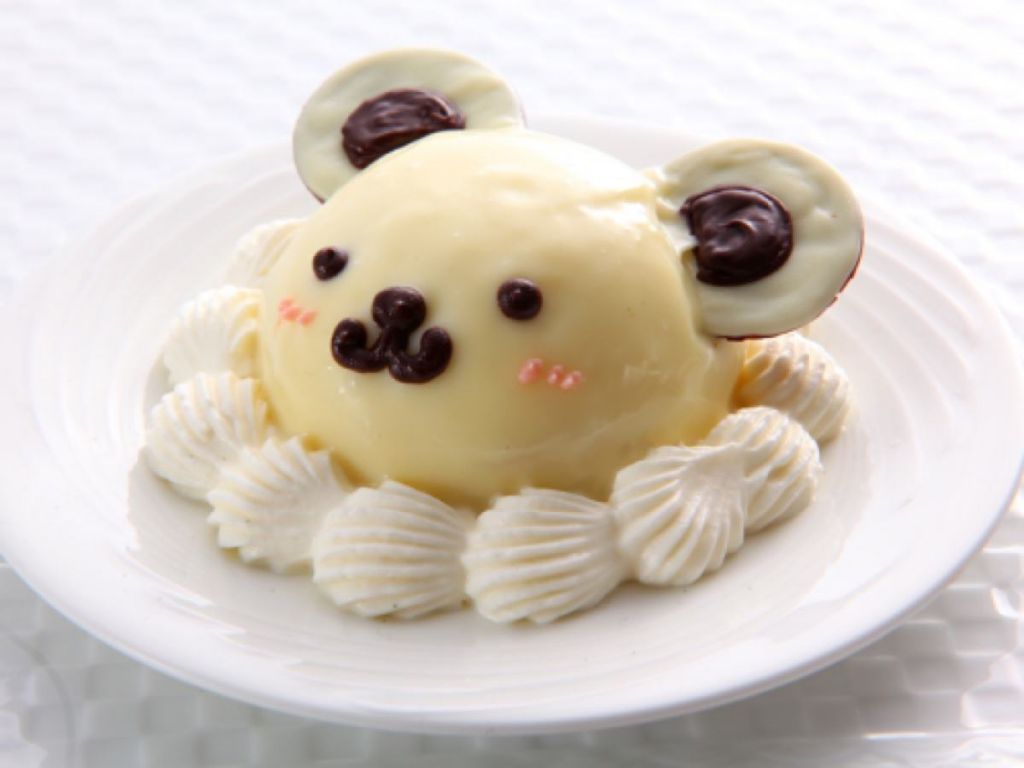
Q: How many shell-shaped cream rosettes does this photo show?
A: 9